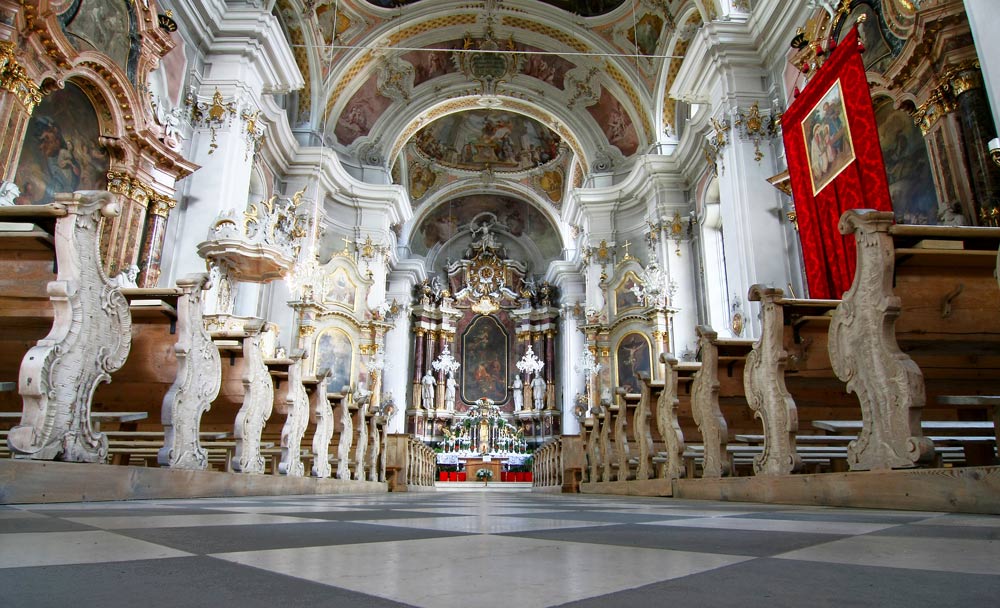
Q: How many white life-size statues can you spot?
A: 4